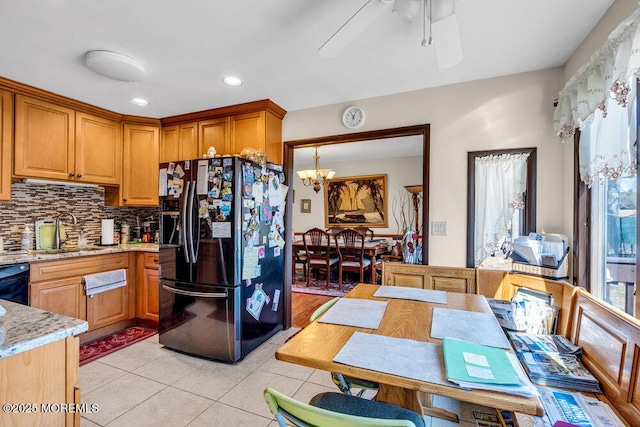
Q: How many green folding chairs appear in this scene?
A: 2